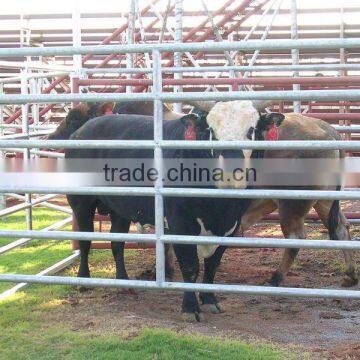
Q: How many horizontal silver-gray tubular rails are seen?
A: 6